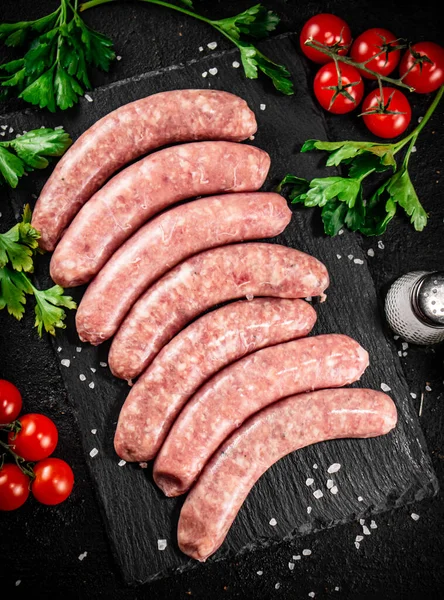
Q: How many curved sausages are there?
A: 7